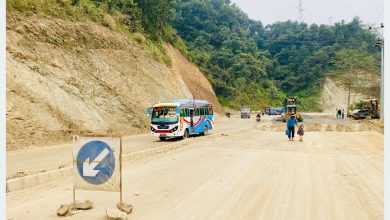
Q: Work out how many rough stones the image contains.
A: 4